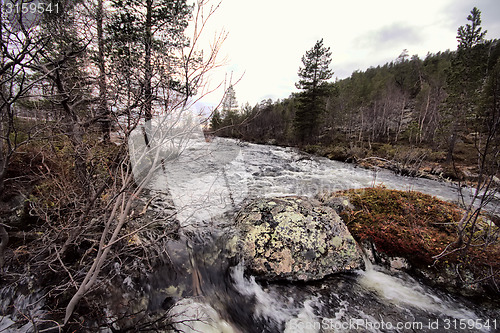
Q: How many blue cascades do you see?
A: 0